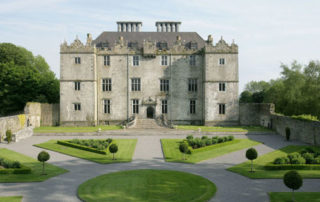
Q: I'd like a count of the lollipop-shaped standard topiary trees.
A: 5